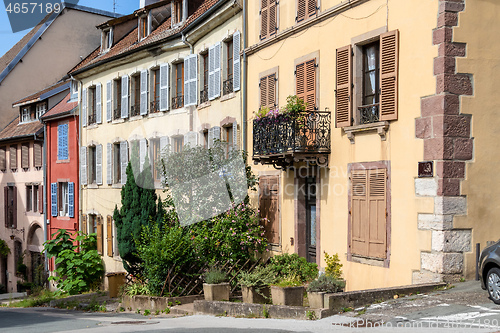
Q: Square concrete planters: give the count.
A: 4